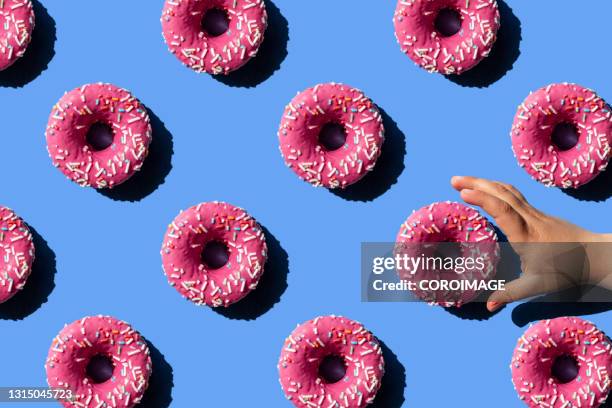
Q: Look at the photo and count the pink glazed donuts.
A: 12